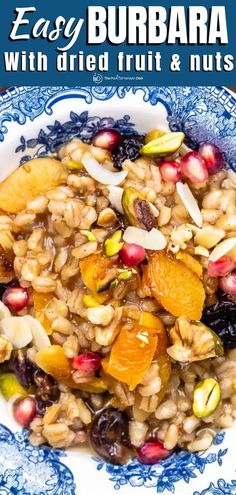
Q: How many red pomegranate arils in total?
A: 11